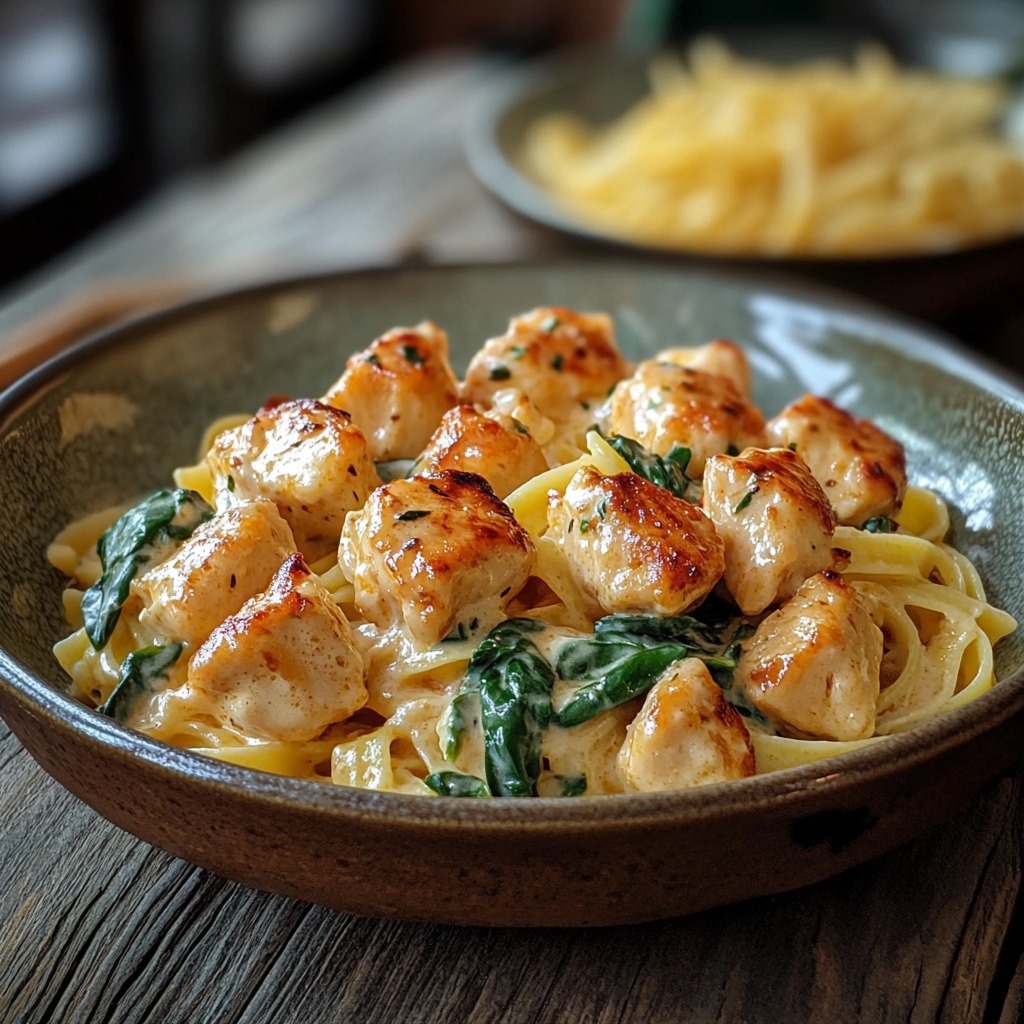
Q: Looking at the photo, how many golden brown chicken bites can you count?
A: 14